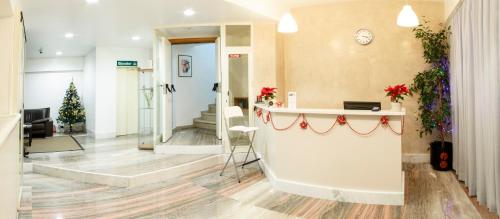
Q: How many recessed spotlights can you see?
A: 5